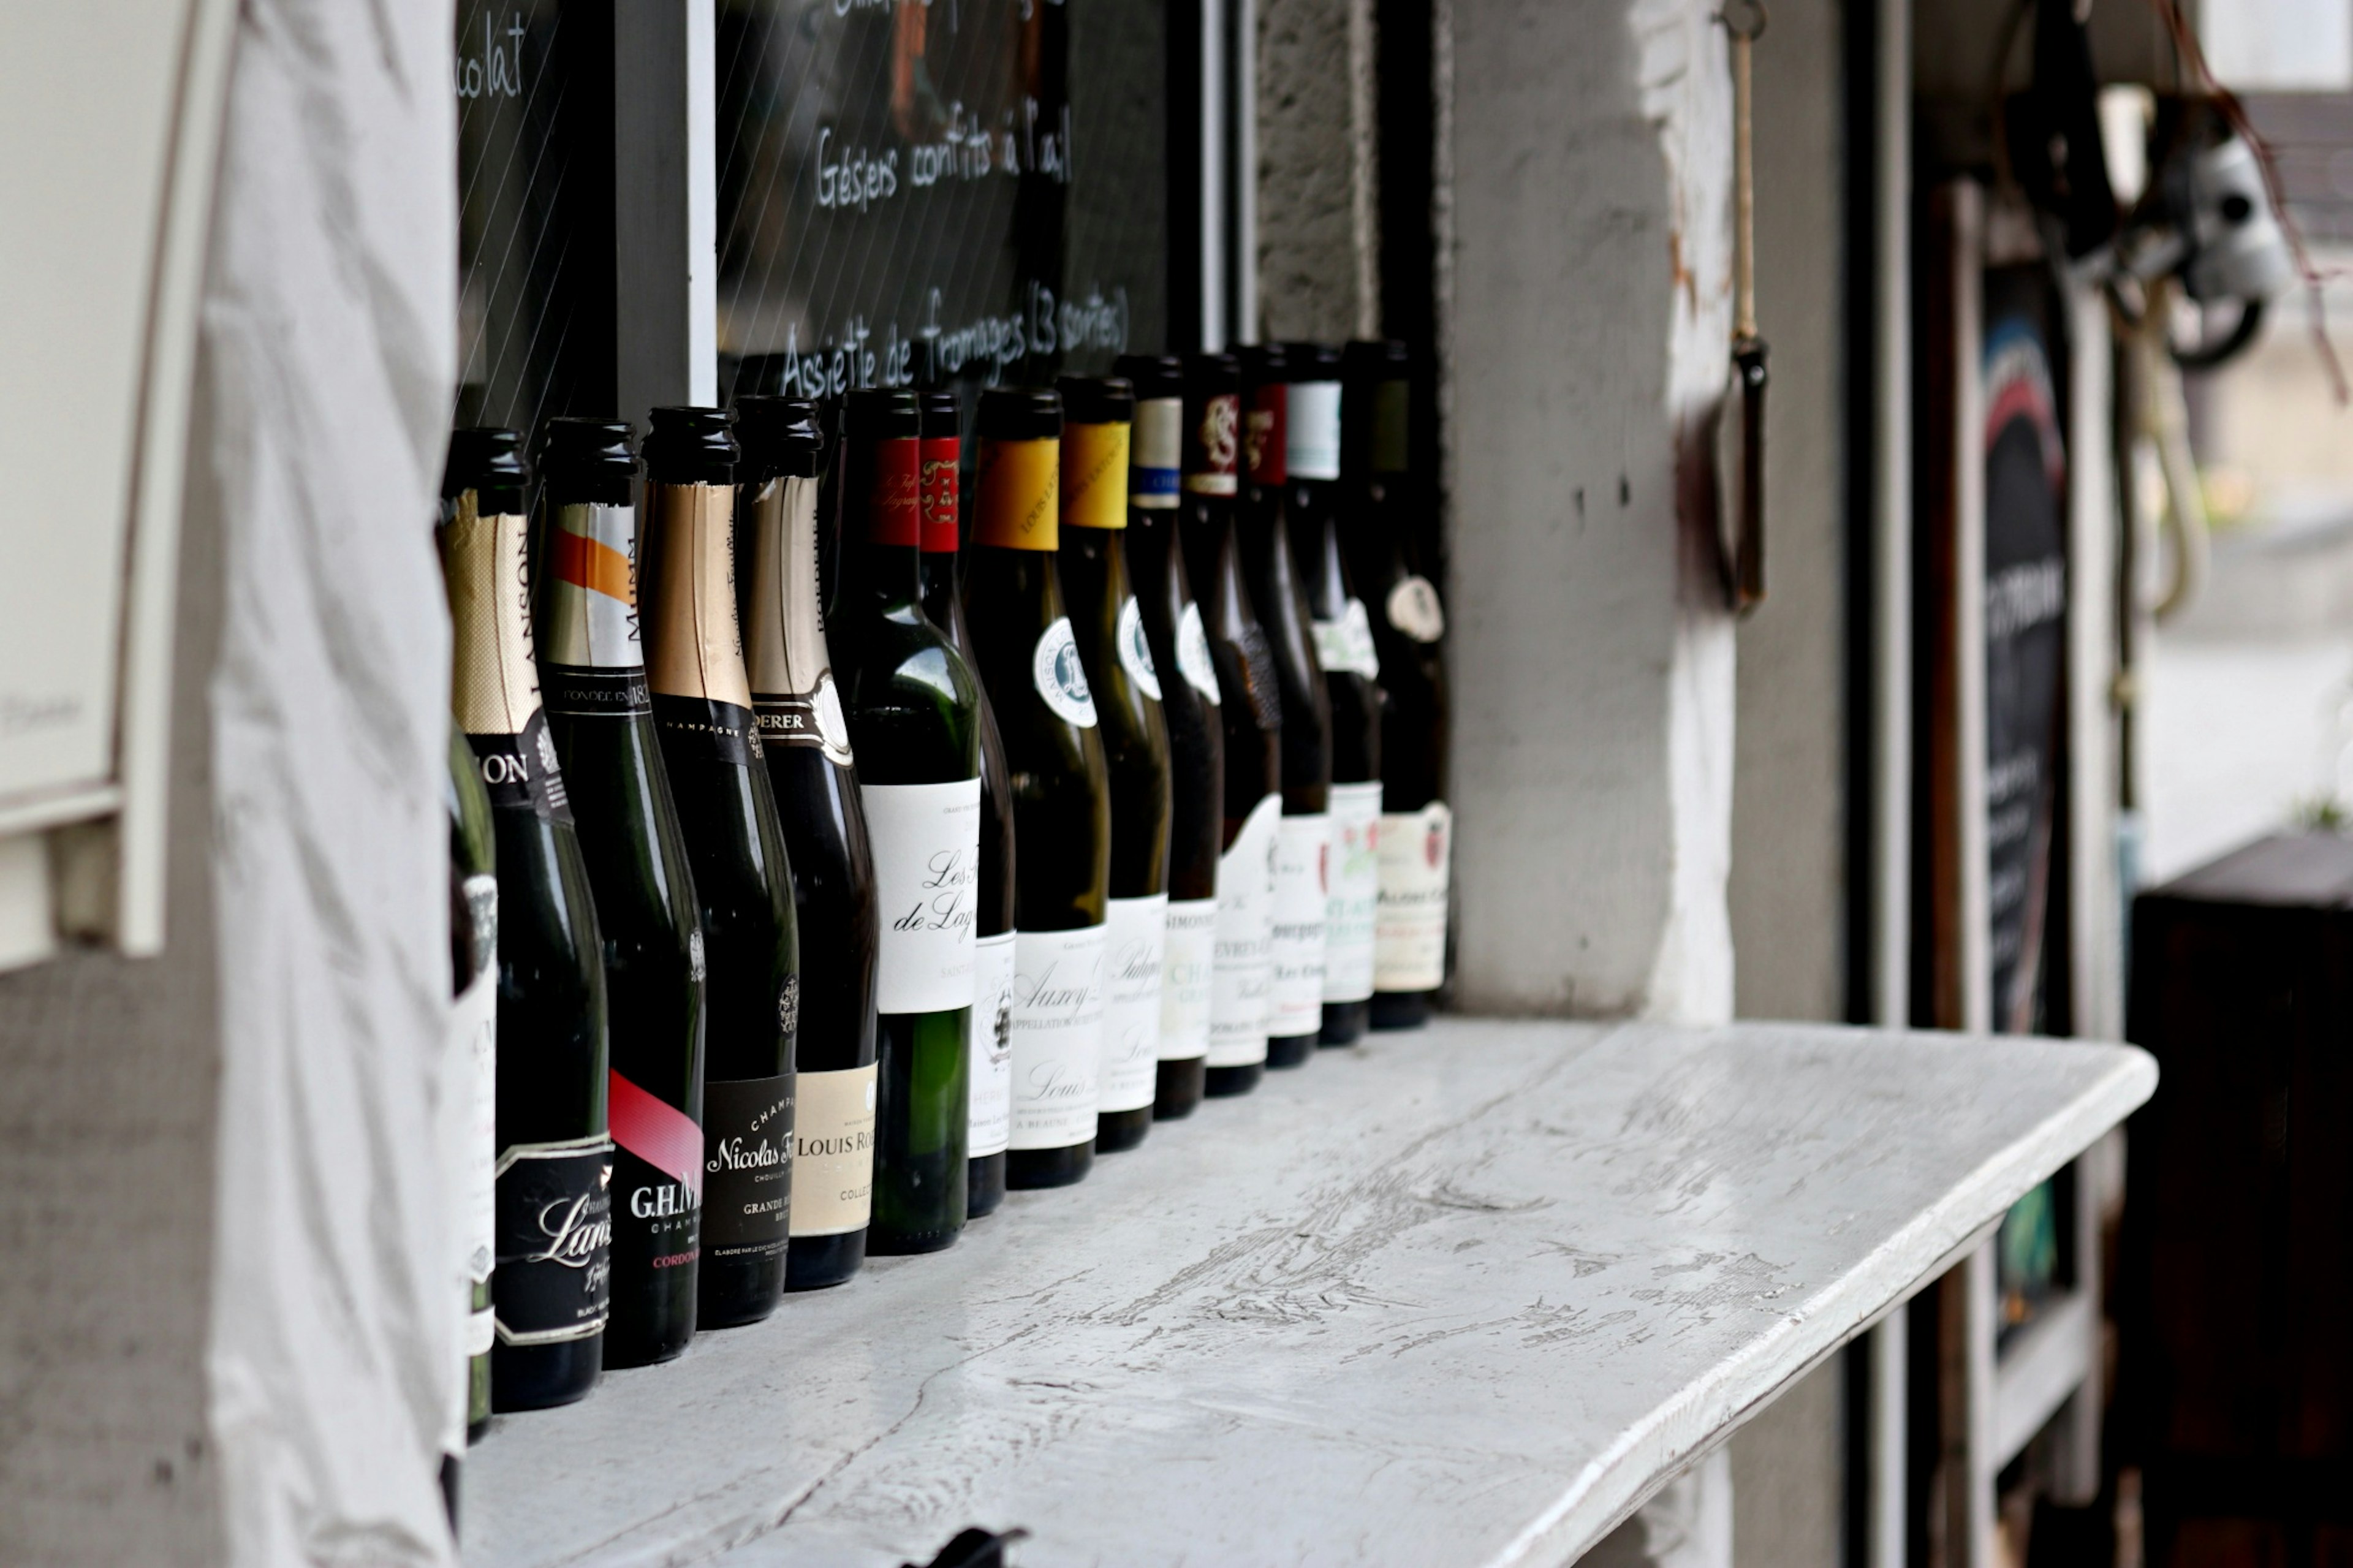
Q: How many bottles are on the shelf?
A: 14